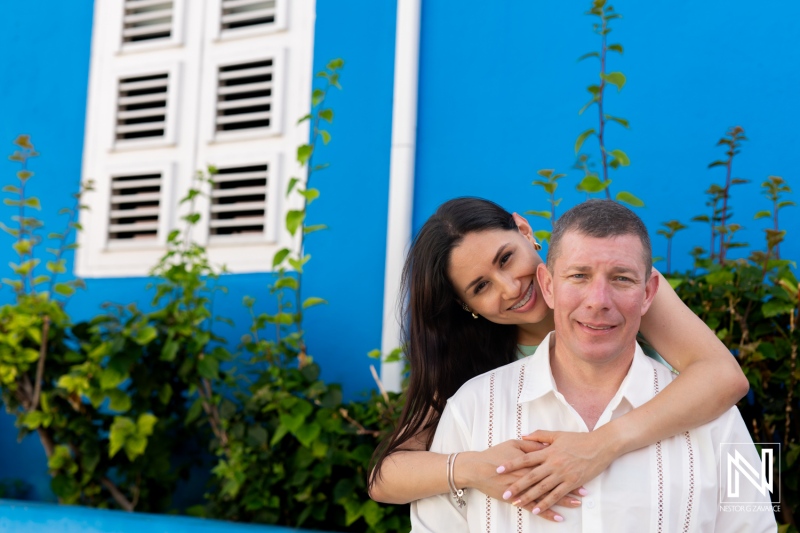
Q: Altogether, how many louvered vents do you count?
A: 6